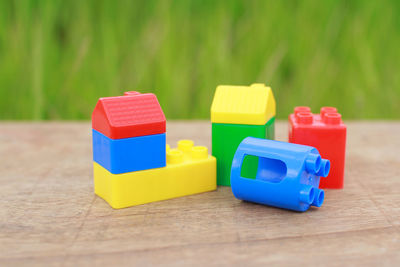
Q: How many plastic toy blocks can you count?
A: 7